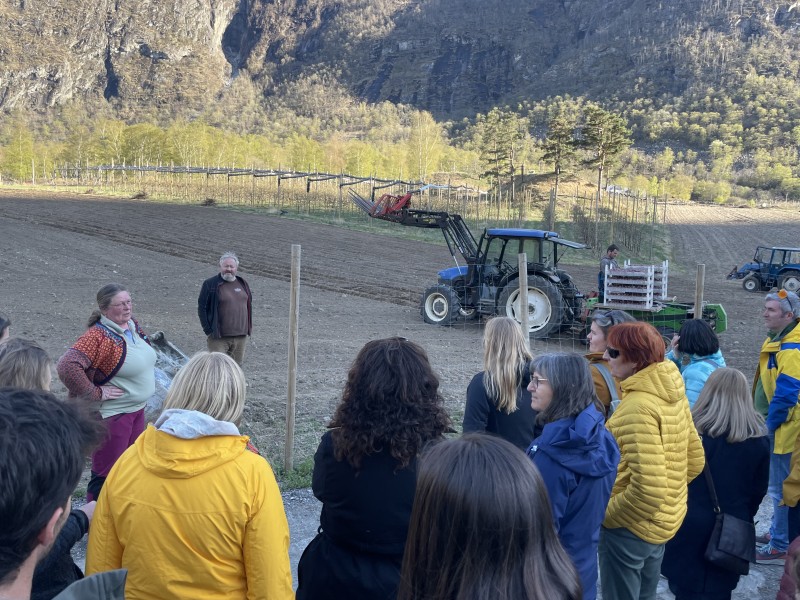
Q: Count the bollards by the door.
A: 0